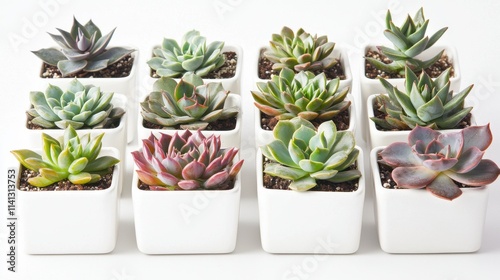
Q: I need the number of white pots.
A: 12